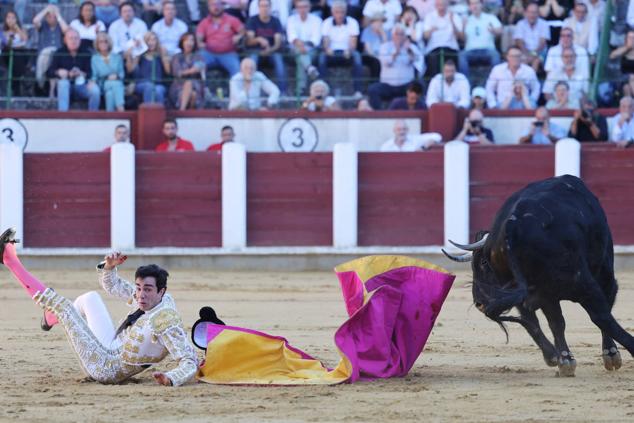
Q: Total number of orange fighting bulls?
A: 0